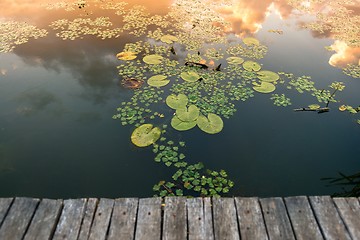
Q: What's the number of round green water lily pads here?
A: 14